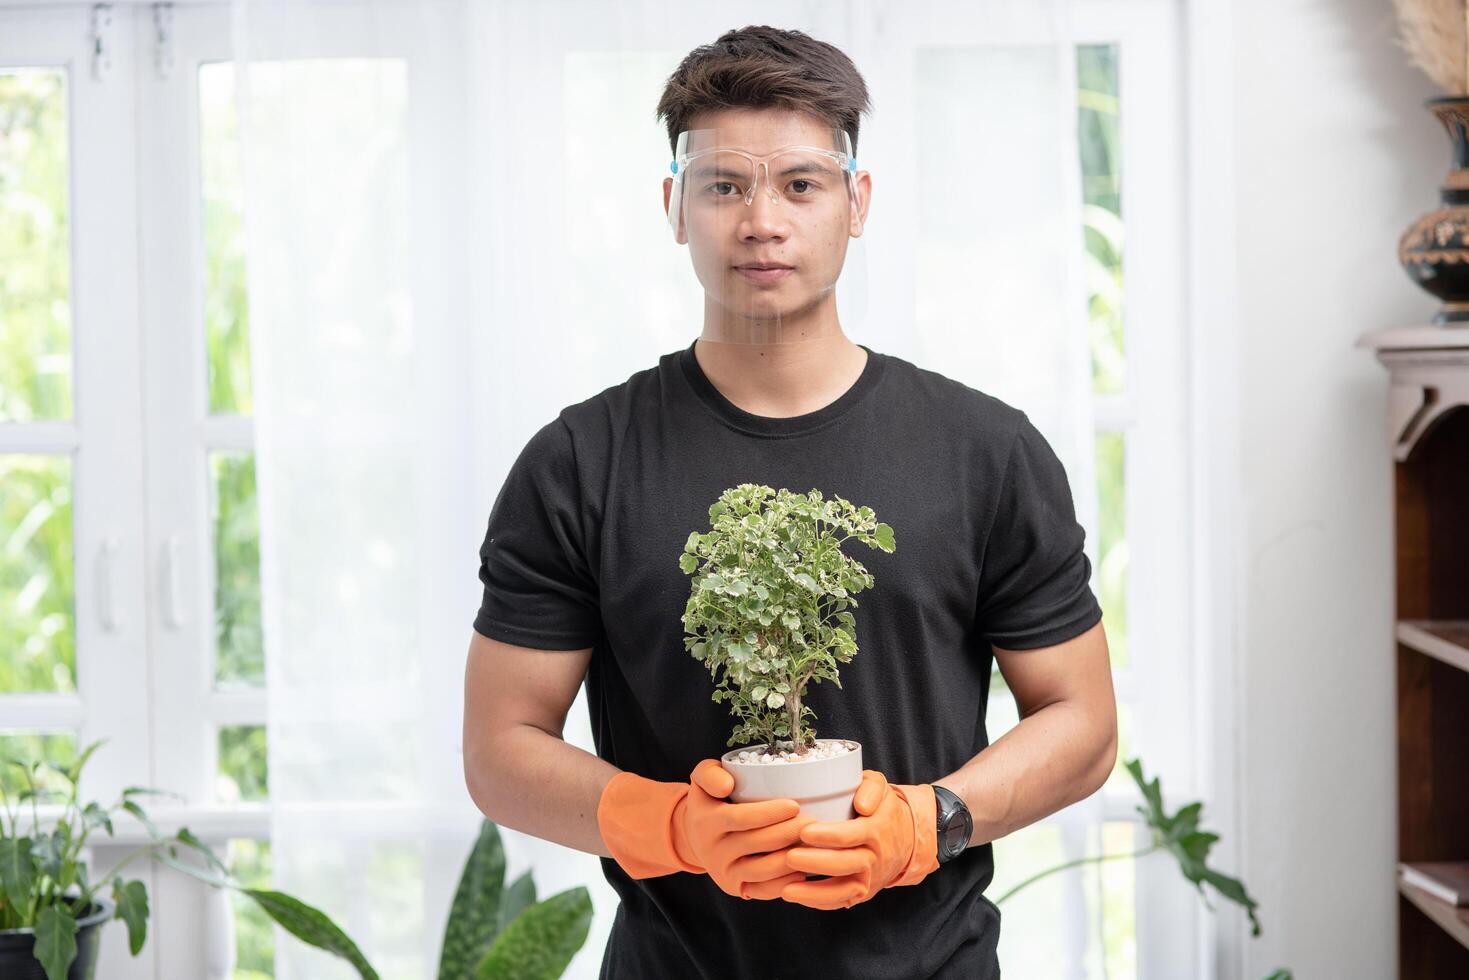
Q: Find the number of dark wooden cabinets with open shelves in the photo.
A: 1